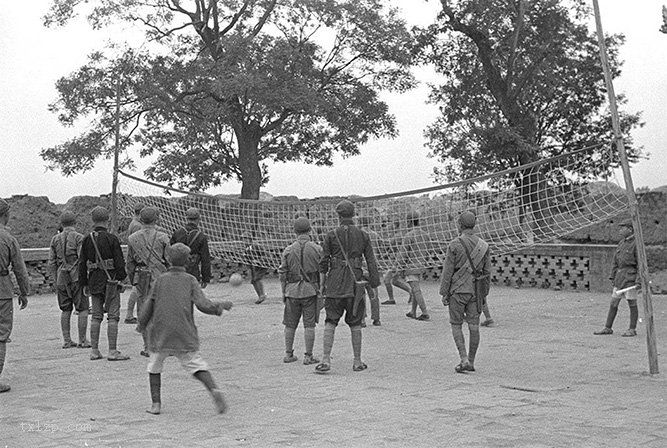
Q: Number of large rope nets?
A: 1